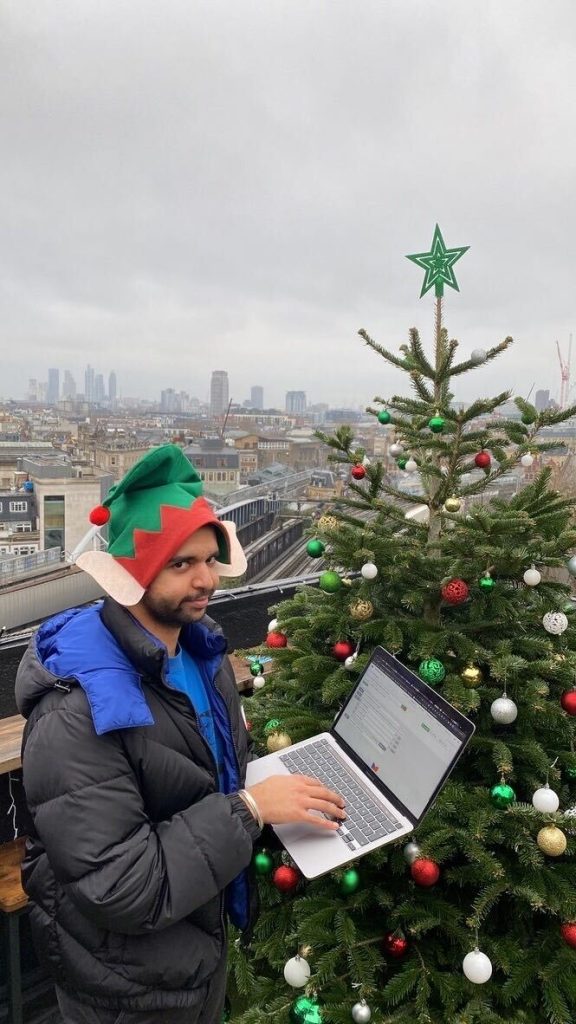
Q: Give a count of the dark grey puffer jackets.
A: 1